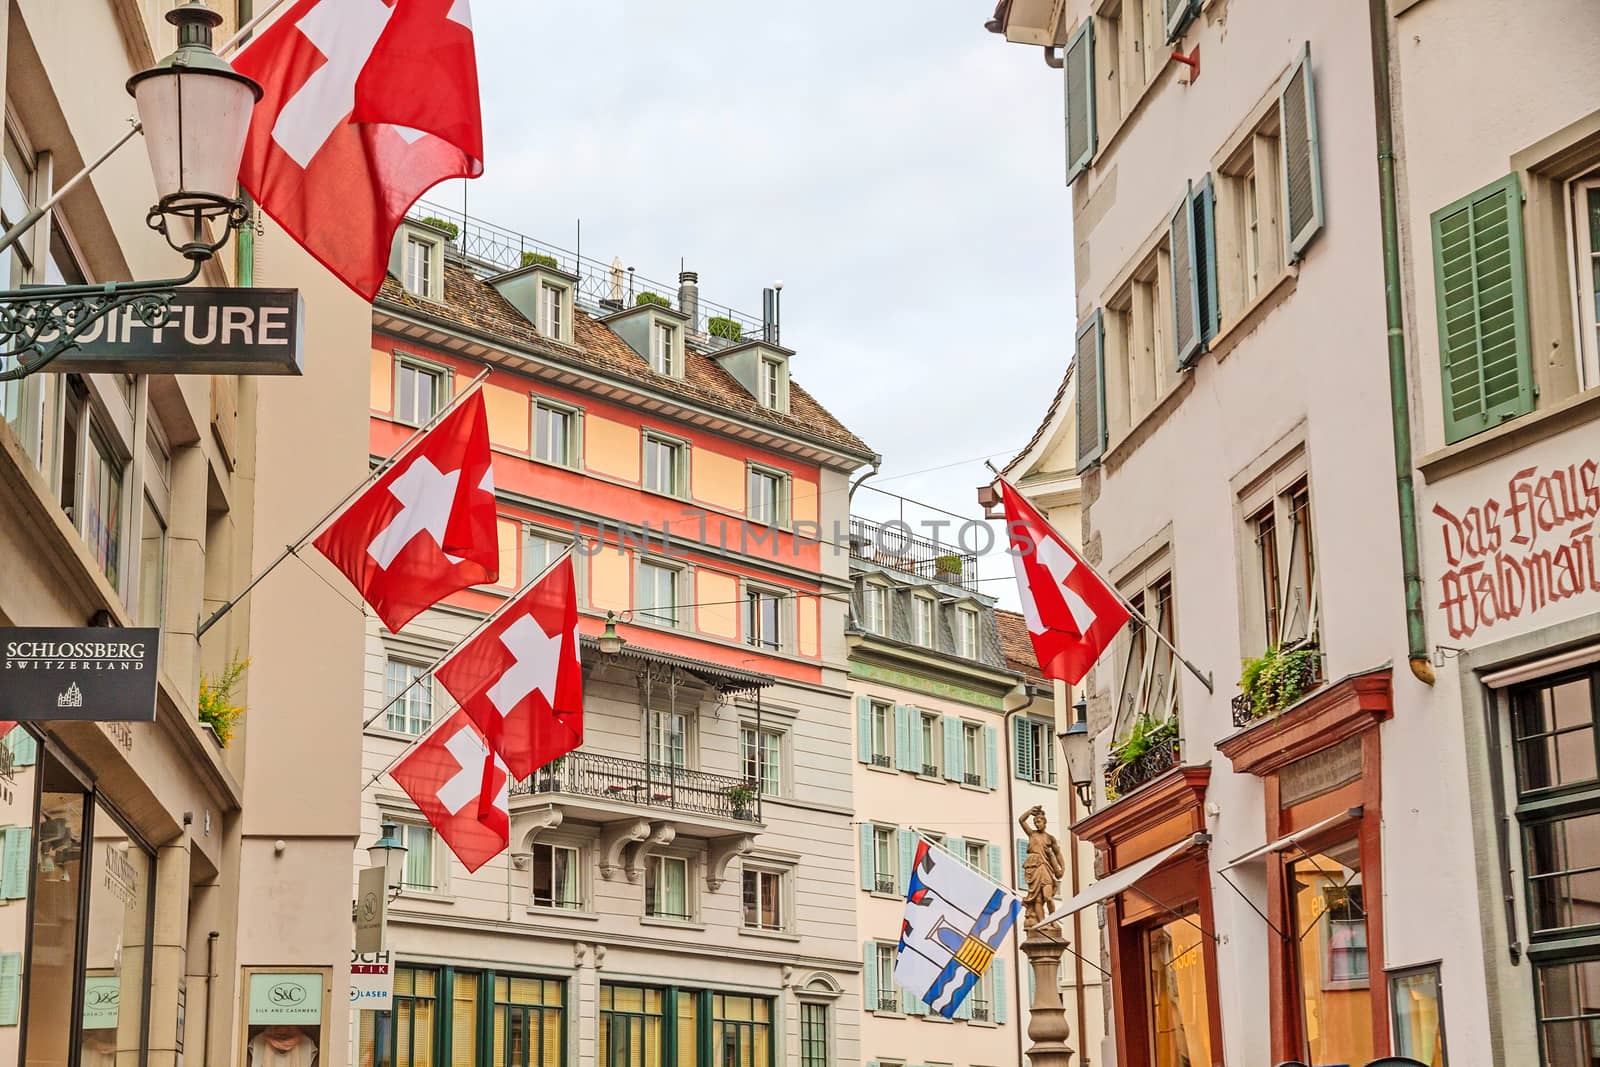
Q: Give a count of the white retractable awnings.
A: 2